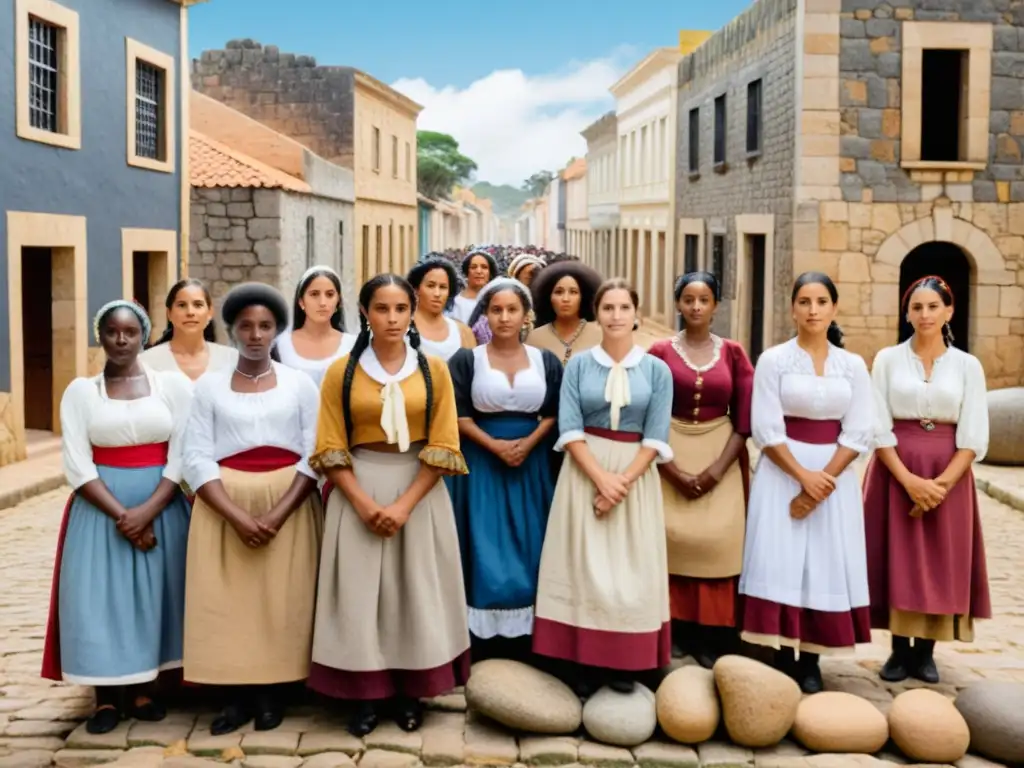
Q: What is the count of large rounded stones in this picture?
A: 7